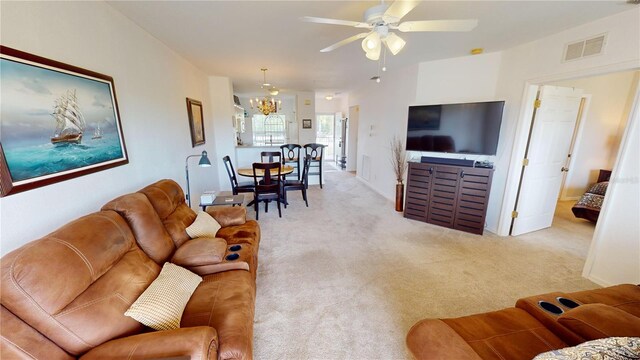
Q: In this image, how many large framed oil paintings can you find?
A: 1